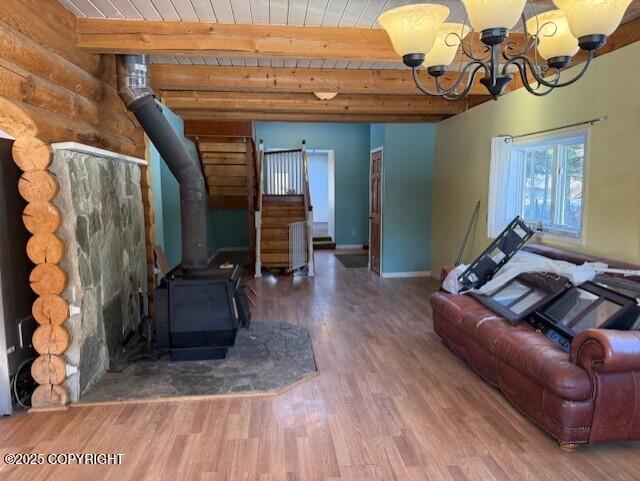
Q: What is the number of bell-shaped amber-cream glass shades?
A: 5